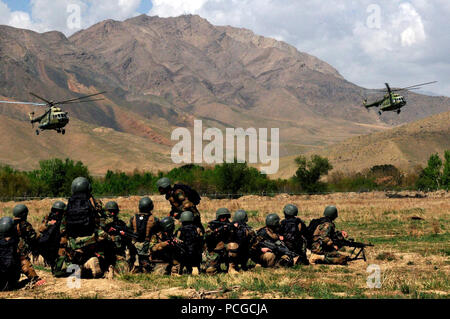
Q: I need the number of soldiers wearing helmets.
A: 14